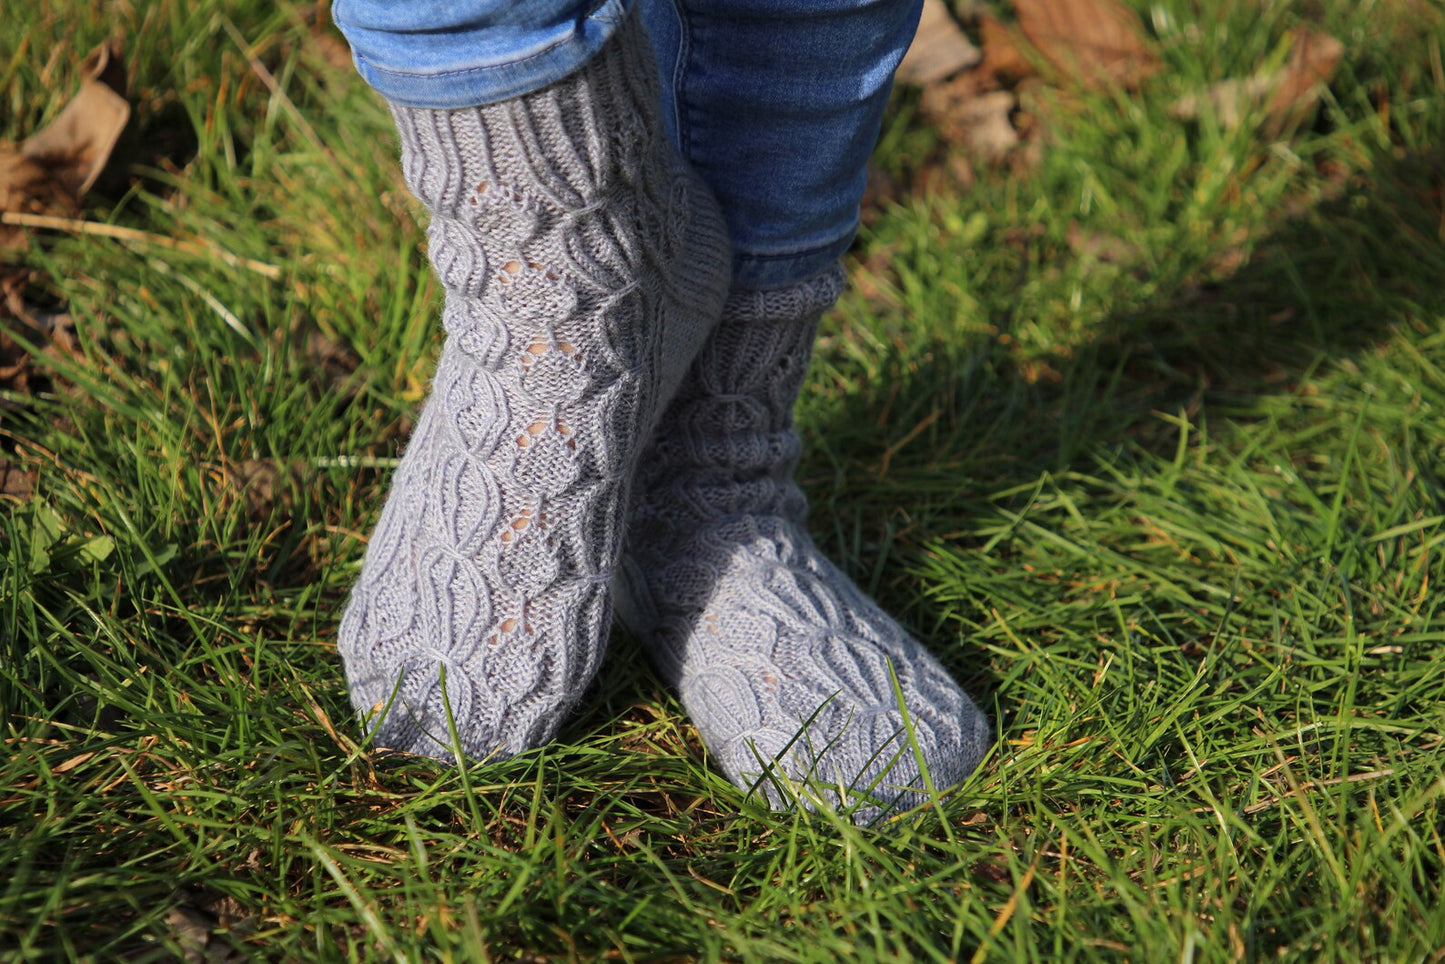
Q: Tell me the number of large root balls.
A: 0